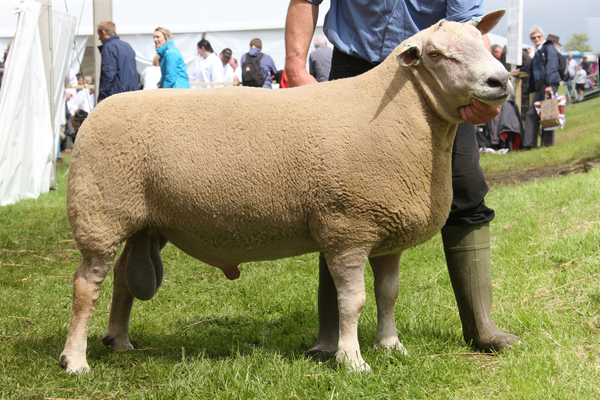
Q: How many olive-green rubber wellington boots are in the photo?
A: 2